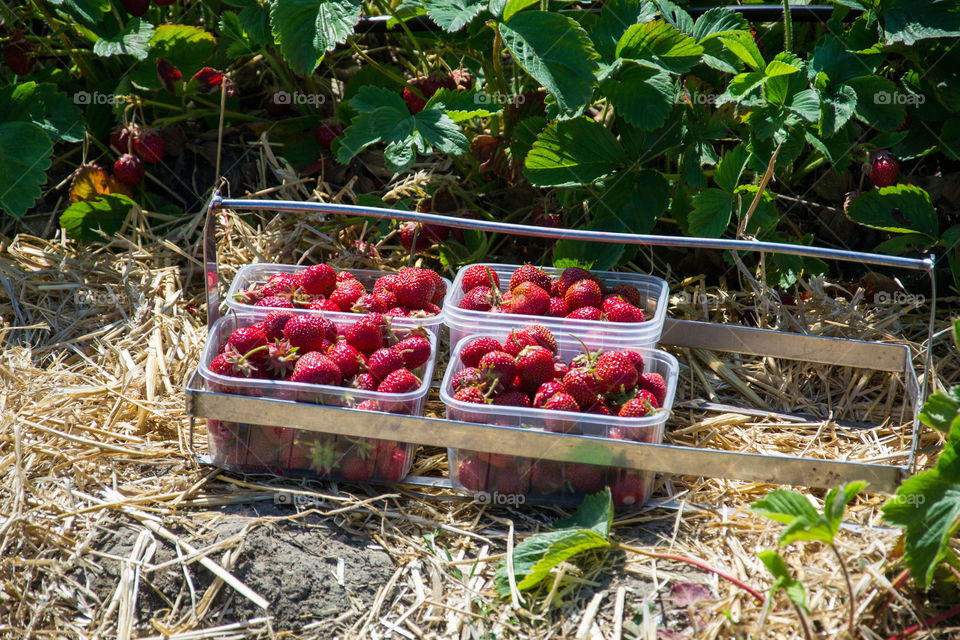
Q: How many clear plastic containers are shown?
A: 4